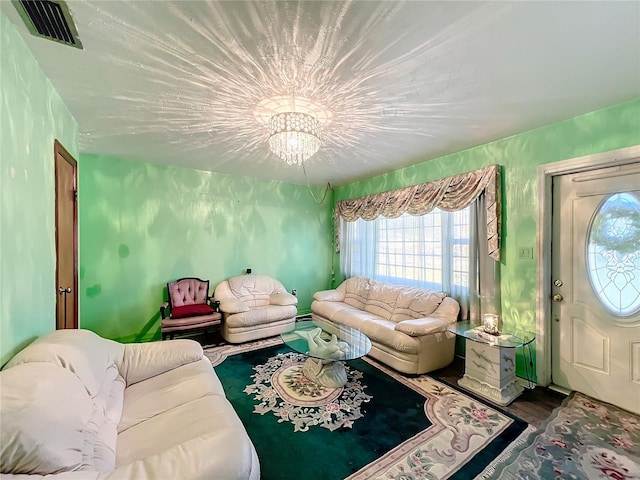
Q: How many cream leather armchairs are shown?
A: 1